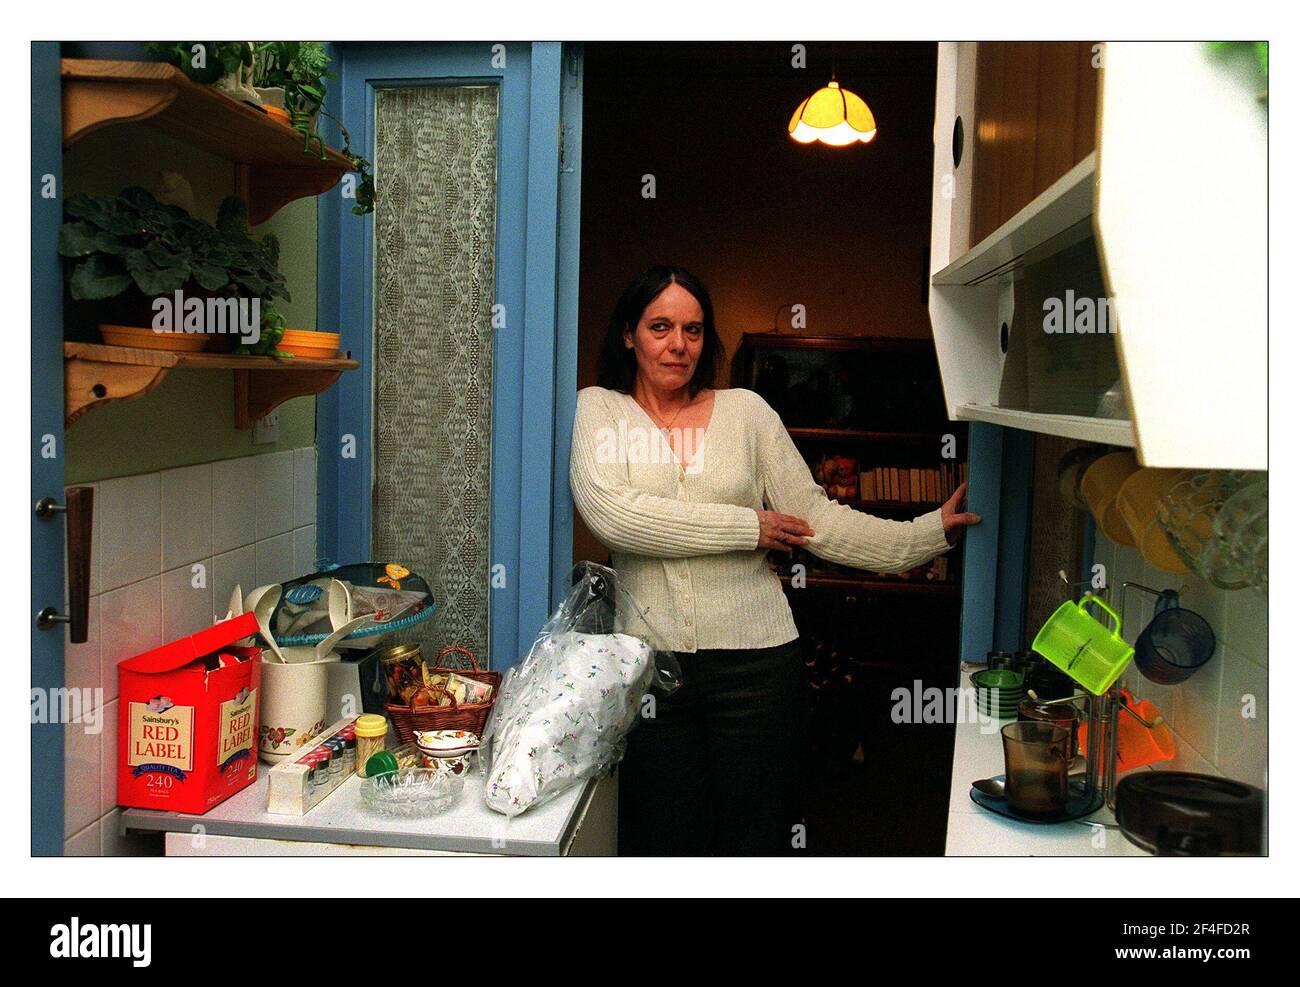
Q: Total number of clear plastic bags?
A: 1